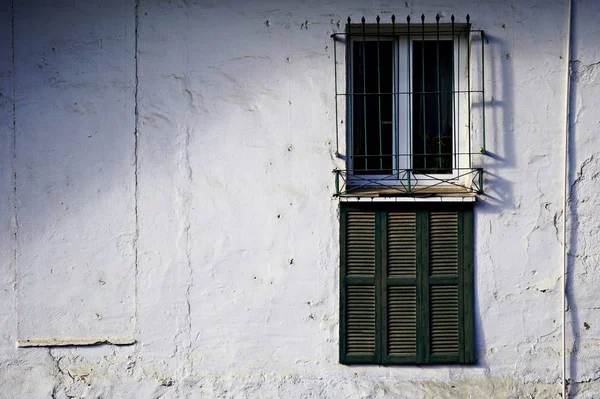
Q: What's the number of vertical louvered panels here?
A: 3